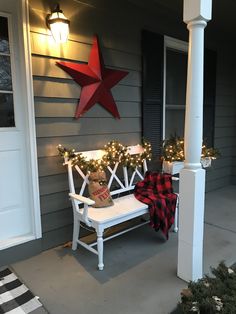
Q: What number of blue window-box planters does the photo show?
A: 0